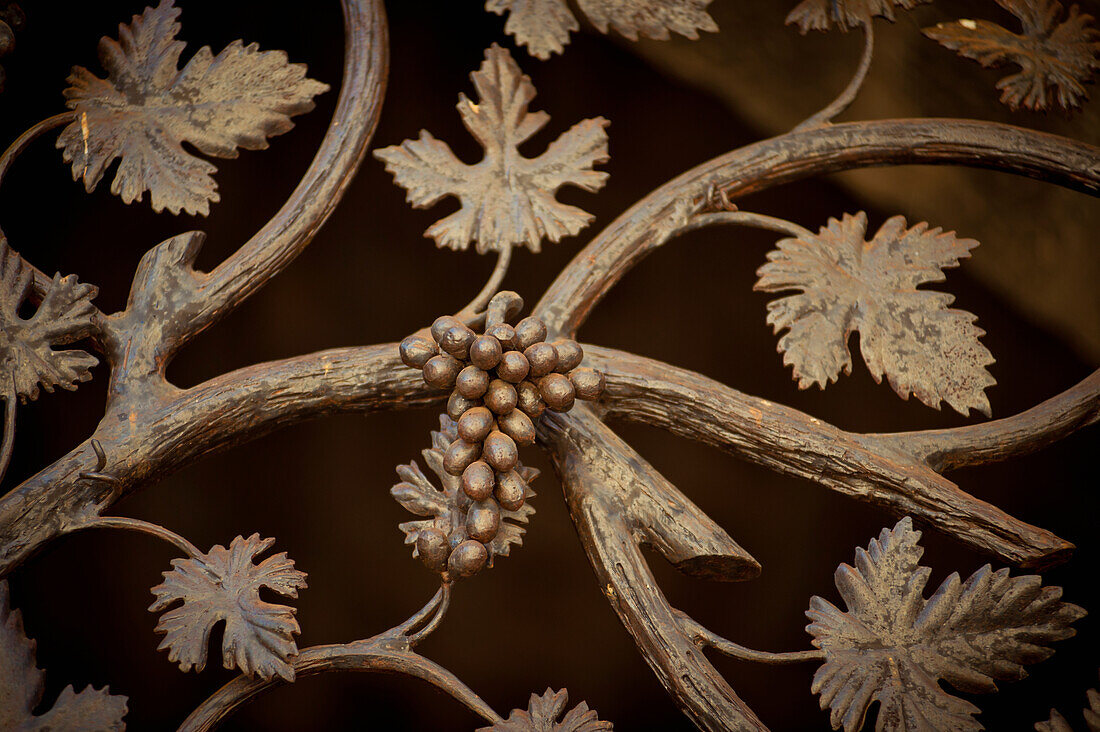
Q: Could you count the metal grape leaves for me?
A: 13